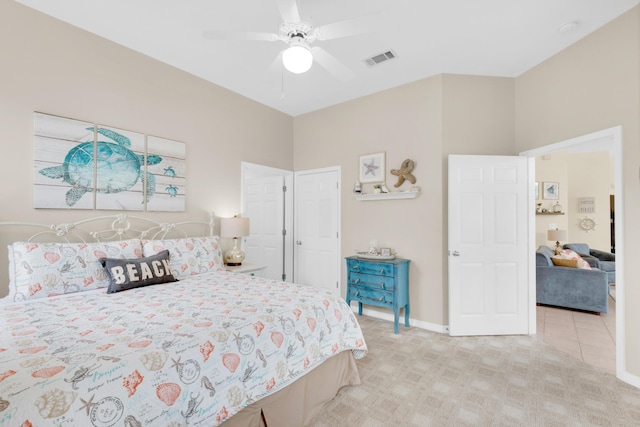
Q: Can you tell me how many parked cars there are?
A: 0